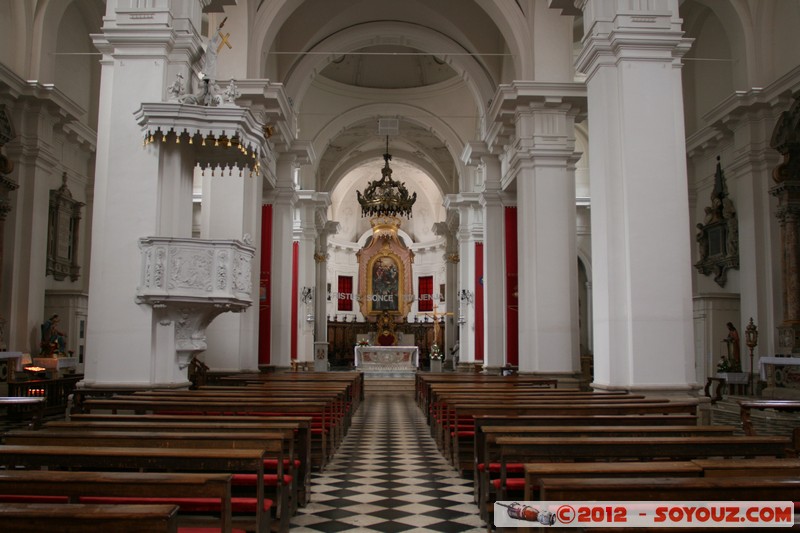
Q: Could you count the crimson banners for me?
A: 4